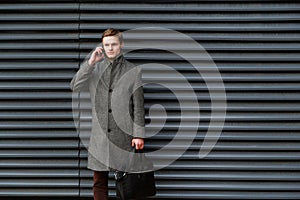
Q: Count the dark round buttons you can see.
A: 3